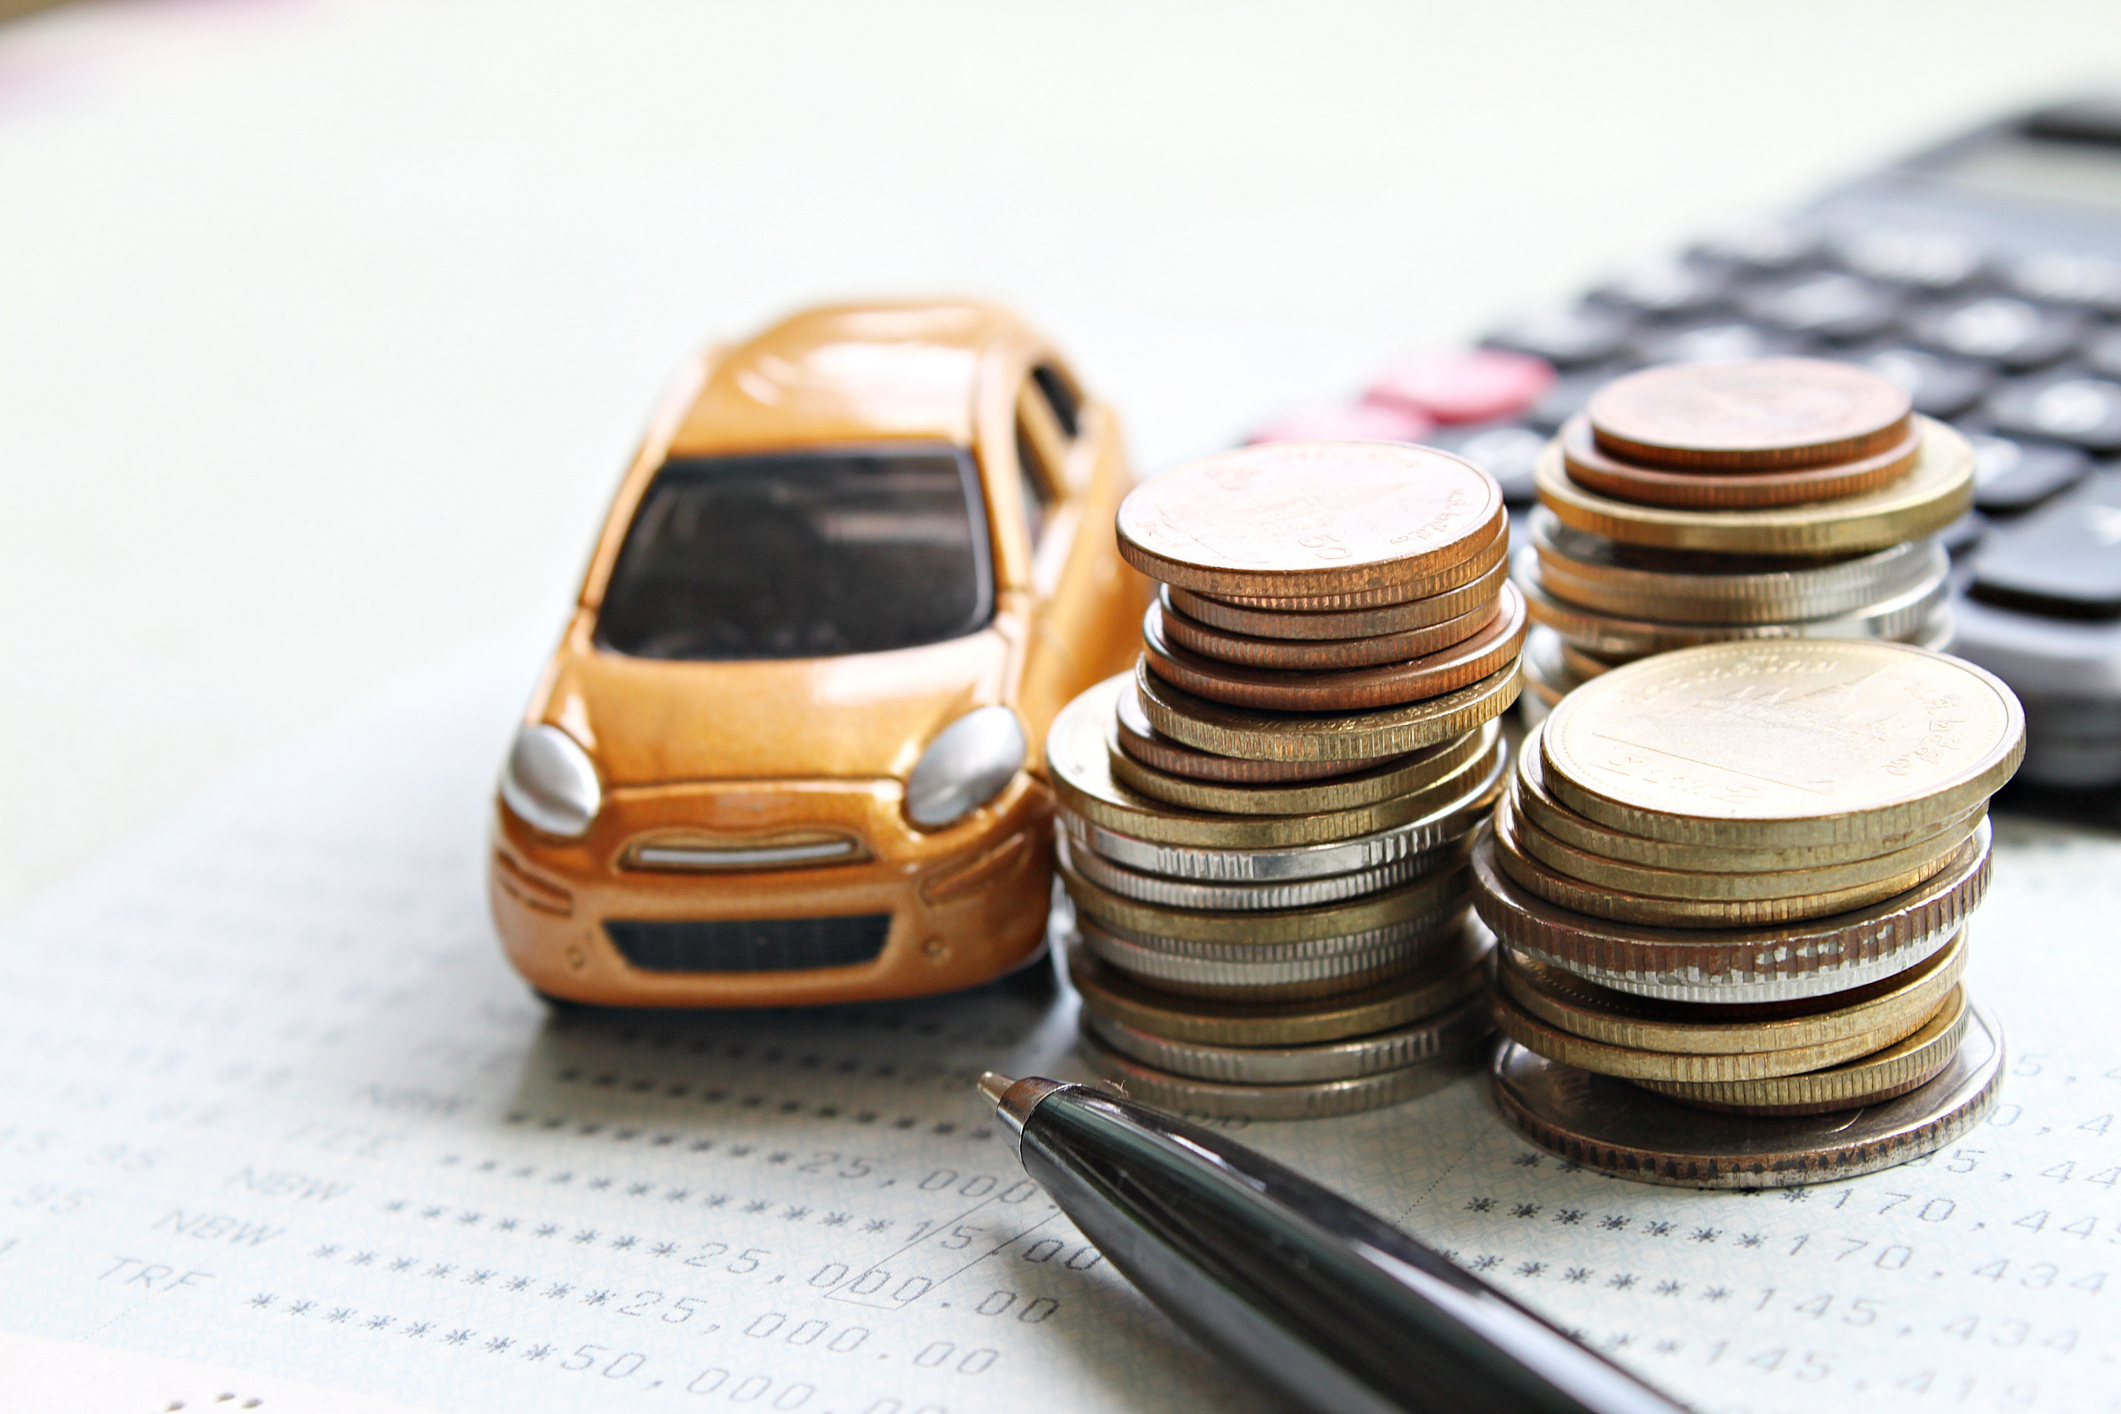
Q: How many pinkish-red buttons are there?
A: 2